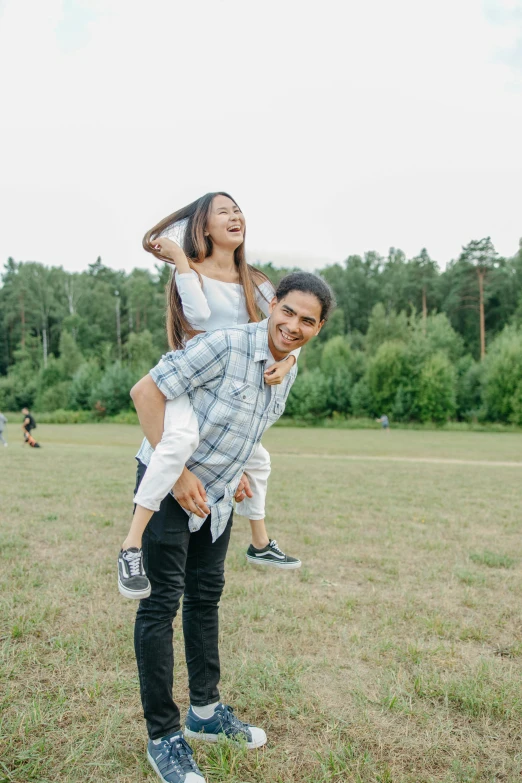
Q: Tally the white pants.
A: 1